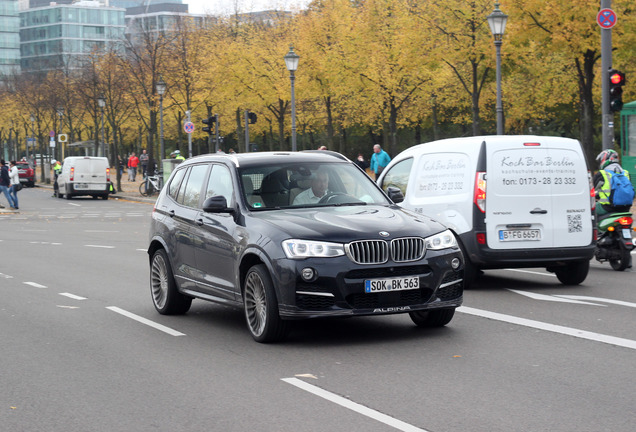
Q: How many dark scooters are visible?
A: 1